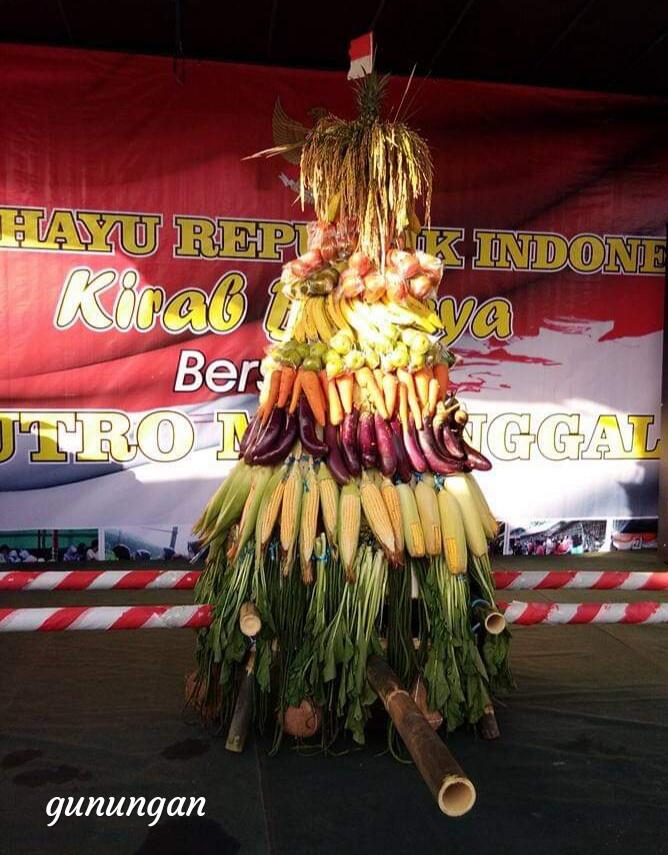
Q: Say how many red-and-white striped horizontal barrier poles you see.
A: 2